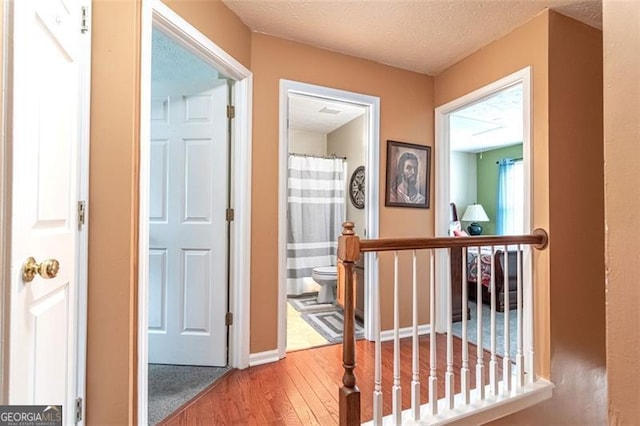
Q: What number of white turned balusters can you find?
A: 11